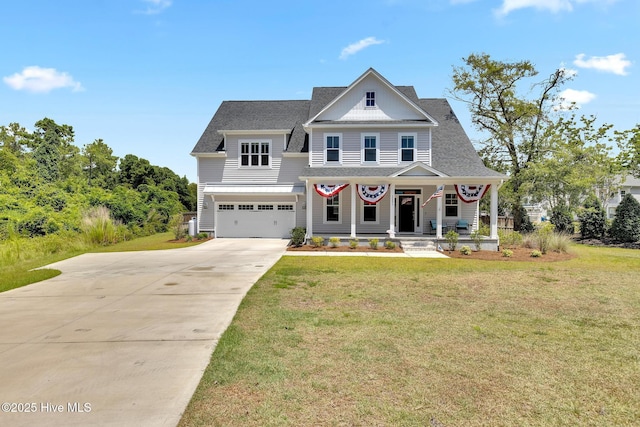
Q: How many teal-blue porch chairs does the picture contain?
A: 2